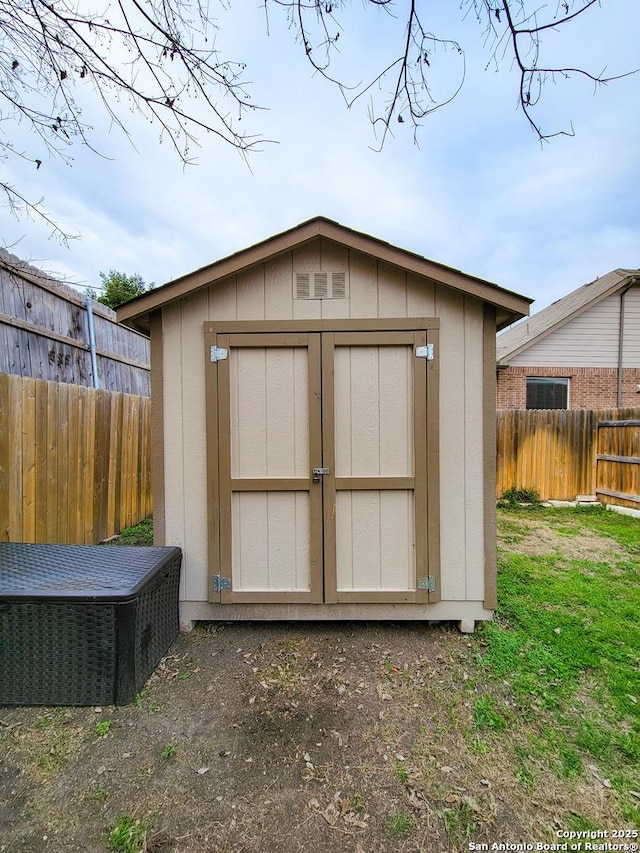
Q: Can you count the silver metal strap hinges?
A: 4